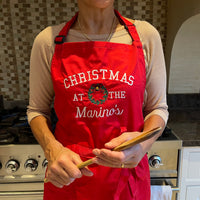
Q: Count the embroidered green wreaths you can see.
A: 1